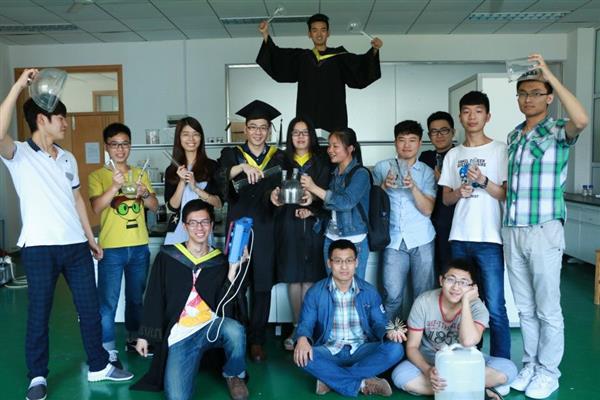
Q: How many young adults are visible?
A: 14